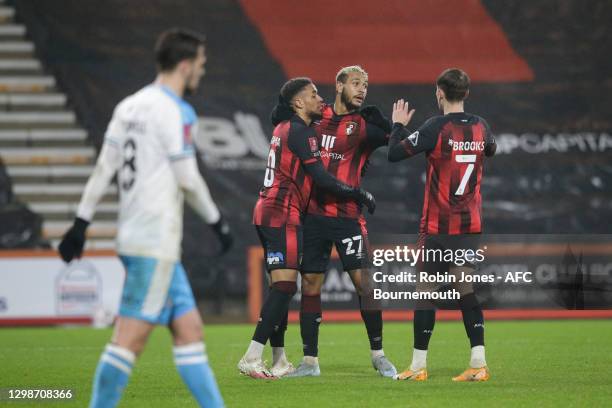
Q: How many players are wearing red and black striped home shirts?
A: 3